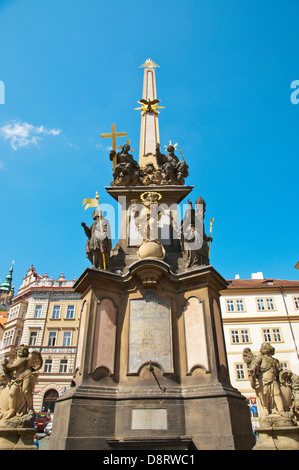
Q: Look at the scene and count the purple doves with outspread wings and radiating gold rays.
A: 0